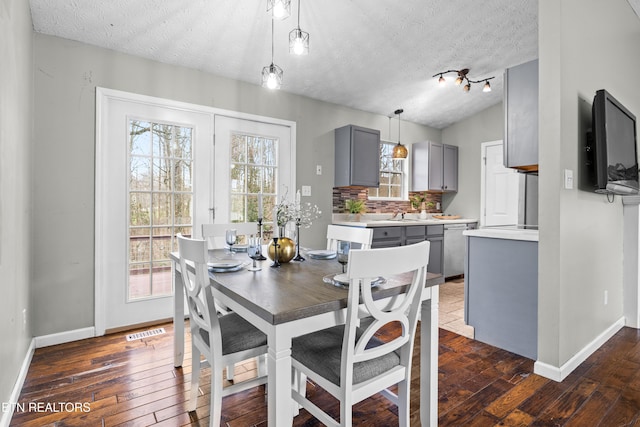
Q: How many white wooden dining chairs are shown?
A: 4